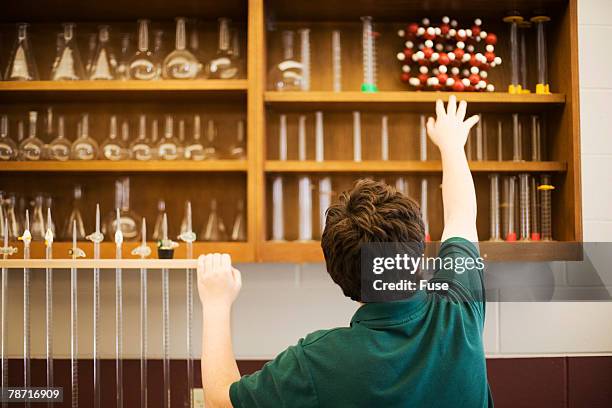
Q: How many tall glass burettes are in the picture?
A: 9